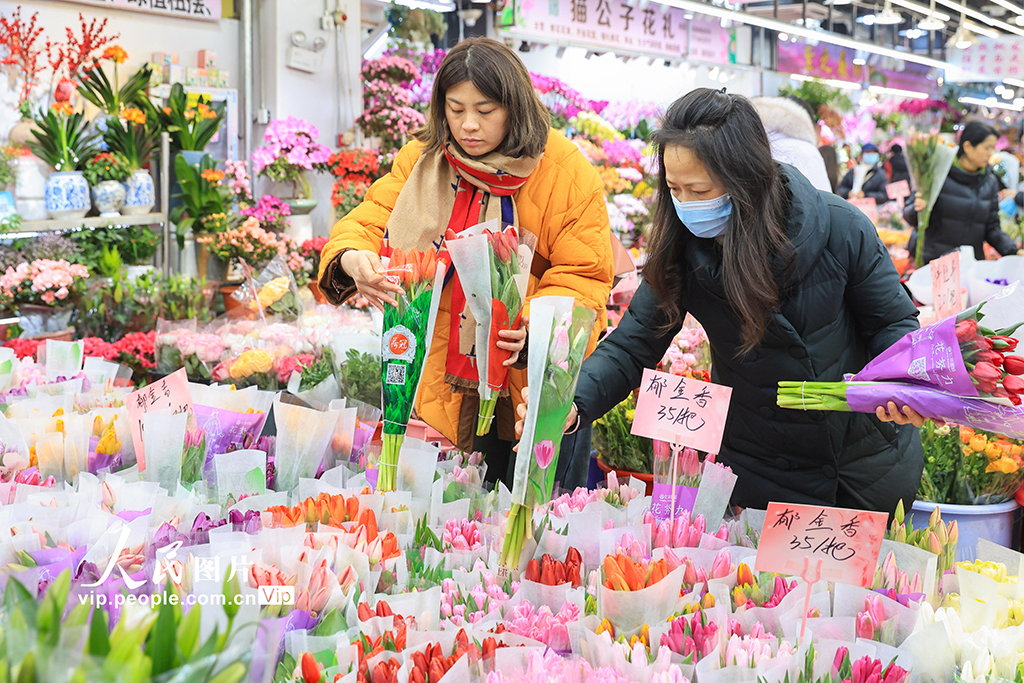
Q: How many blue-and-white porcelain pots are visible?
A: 3